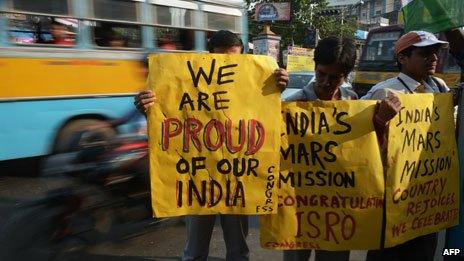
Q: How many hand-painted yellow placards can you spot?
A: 3